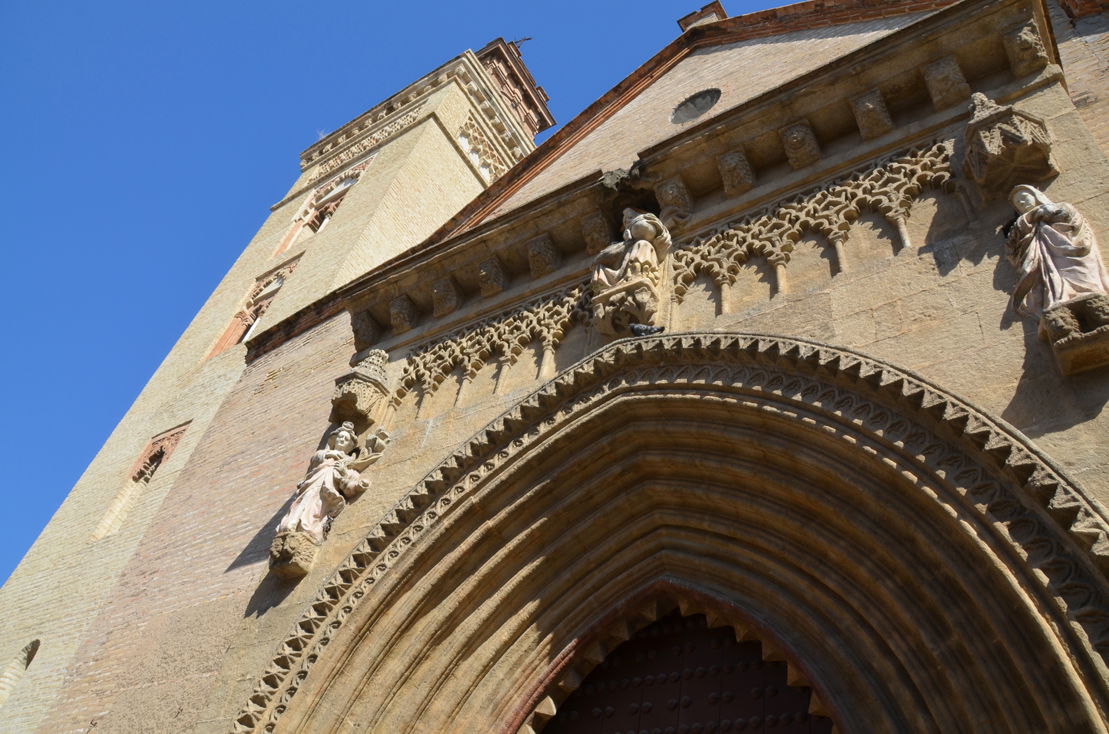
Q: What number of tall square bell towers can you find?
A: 1